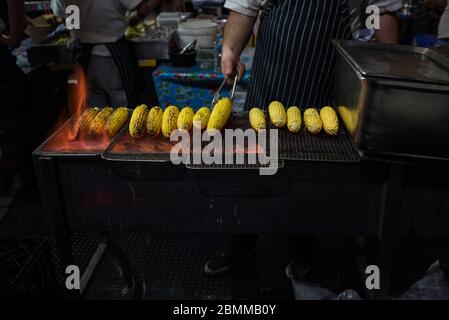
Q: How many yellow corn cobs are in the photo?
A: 14